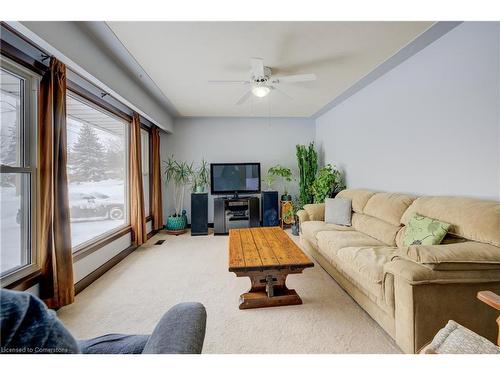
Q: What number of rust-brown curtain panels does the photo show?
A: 3